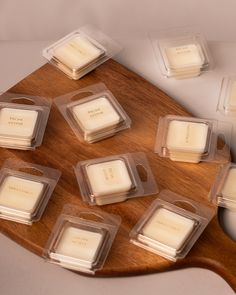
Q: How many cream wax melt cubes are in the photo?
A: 11